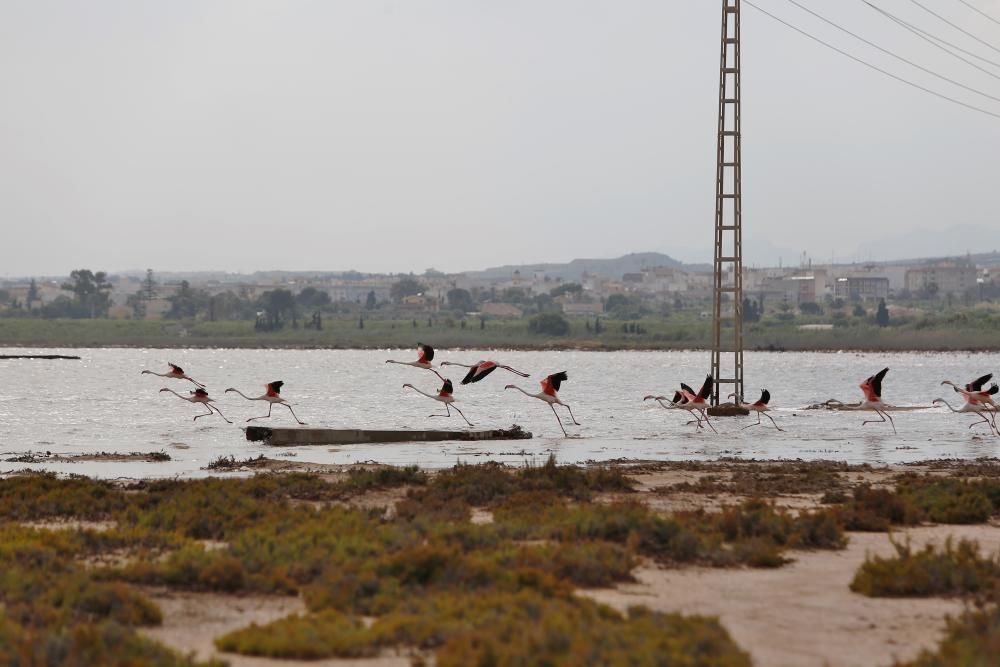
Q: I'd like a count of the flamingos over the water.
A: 13